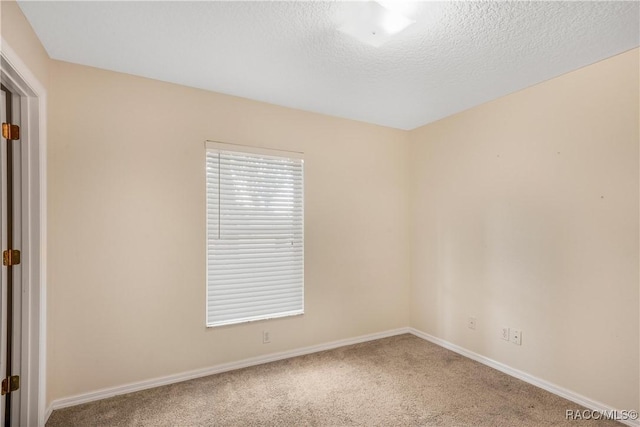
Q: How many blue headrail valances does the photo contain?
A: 0